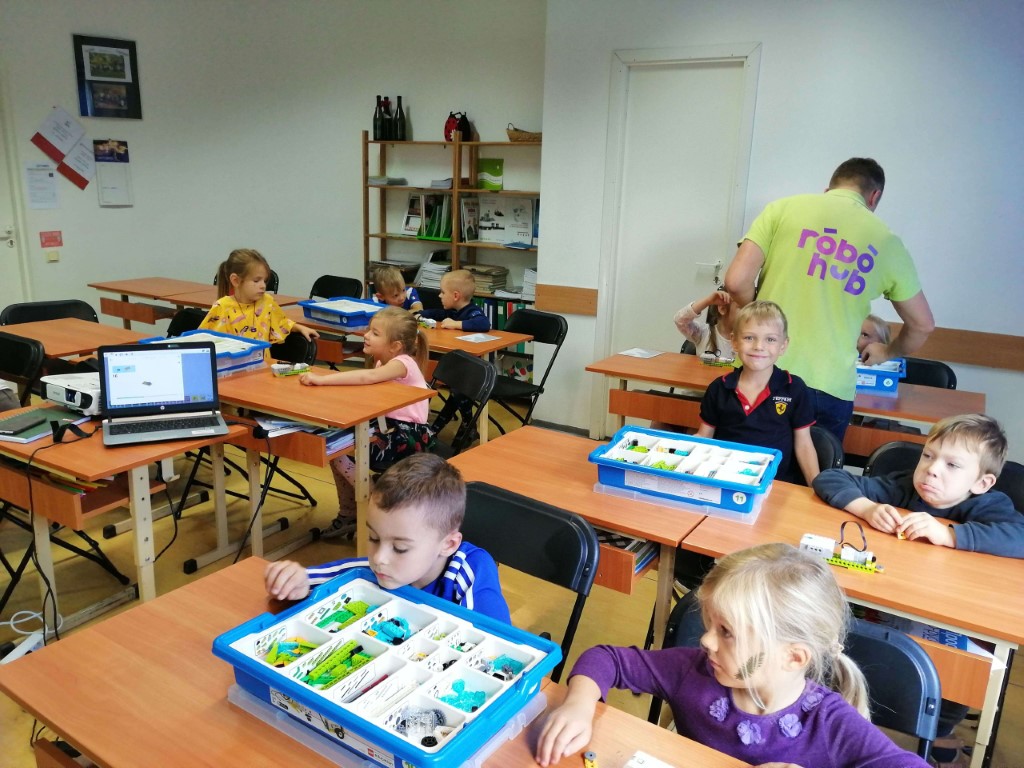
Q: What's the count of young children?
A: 10